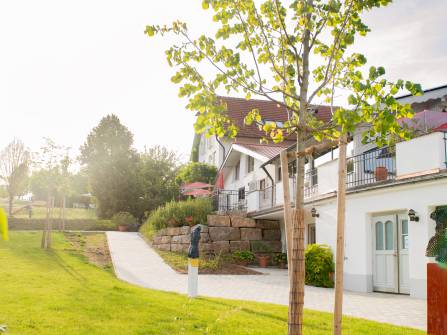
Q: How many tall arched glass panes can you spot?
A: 2